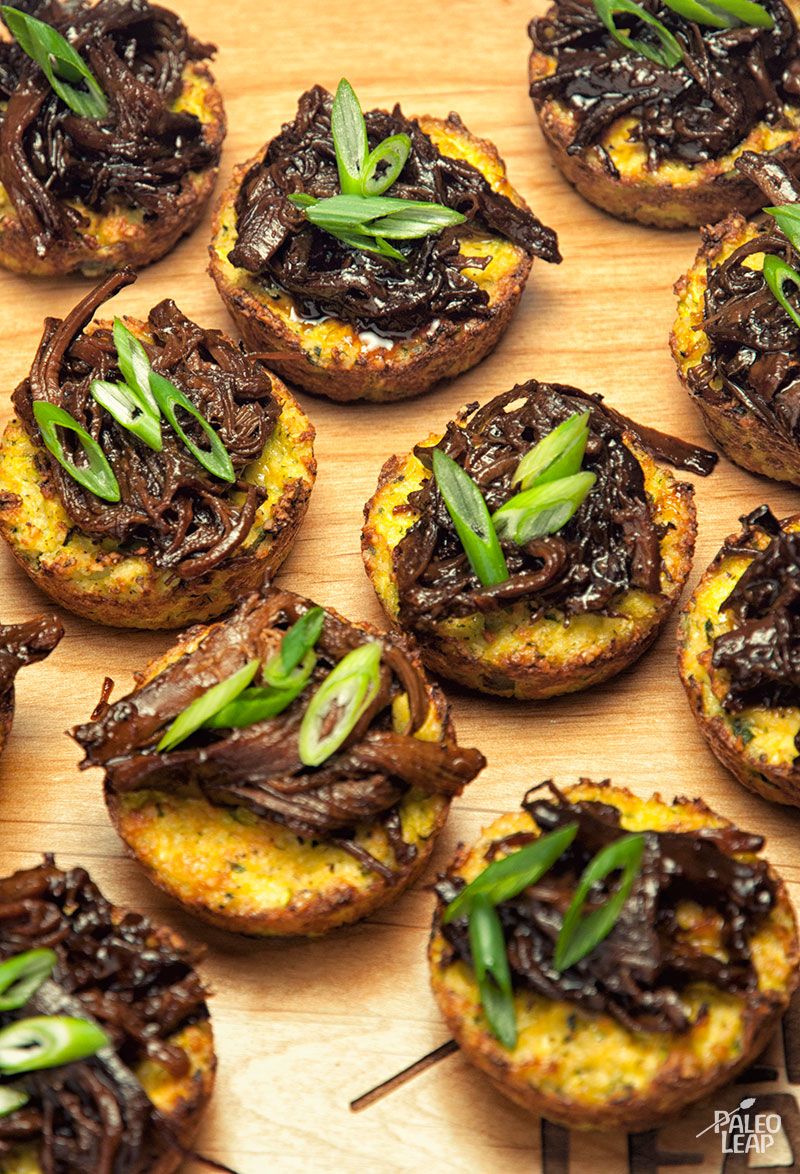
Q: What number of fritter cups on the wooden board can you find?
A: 11